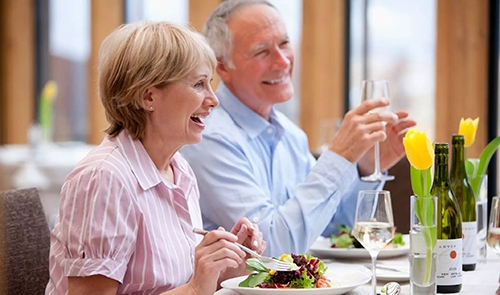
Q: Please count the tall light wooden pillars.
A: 5